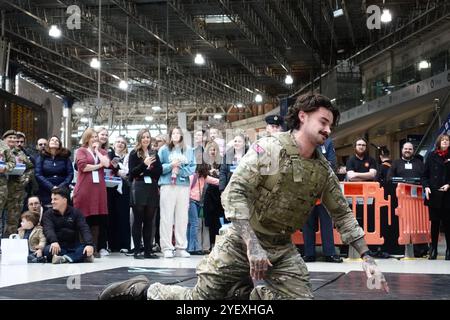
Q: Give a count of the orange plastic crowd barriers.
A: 2